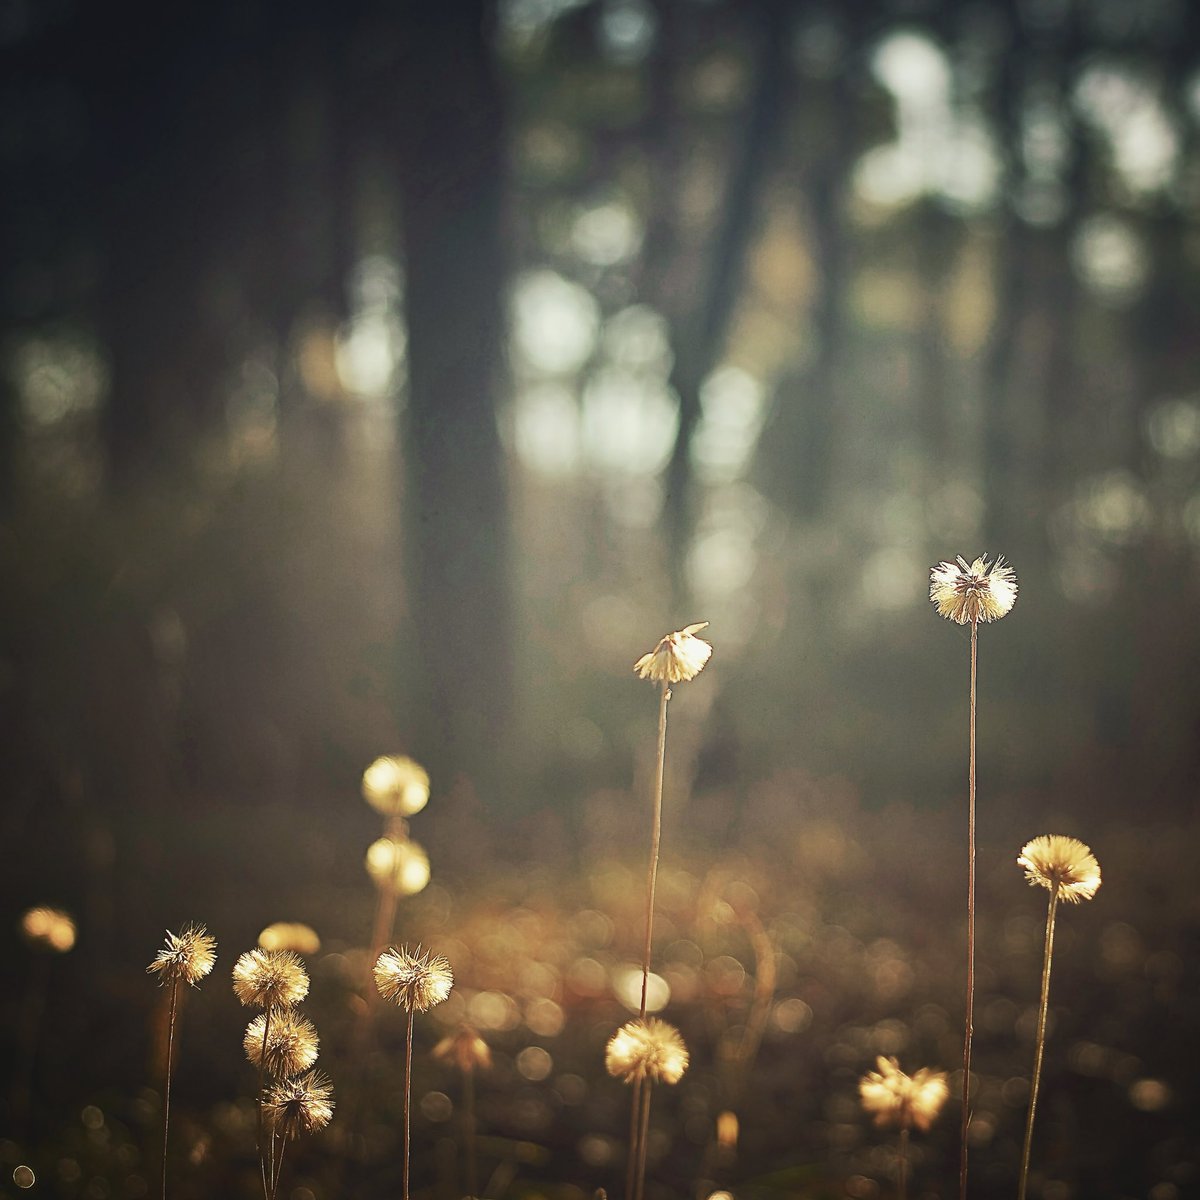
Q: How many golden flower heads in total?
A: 14